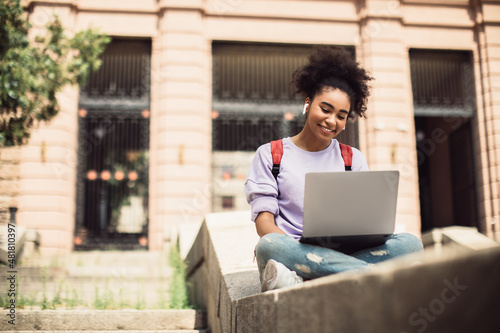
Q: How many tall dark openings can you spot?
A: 3